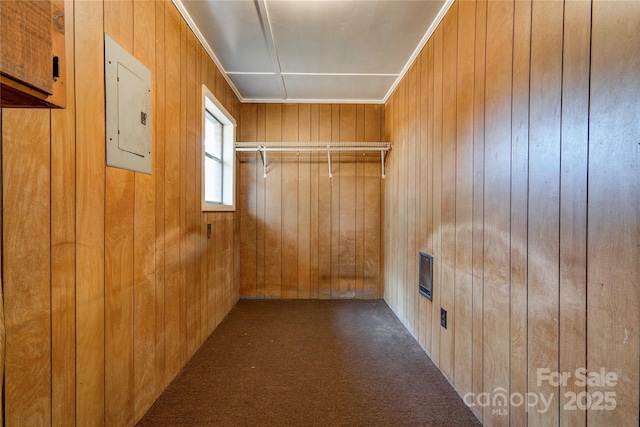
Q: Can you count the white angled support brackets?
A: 3